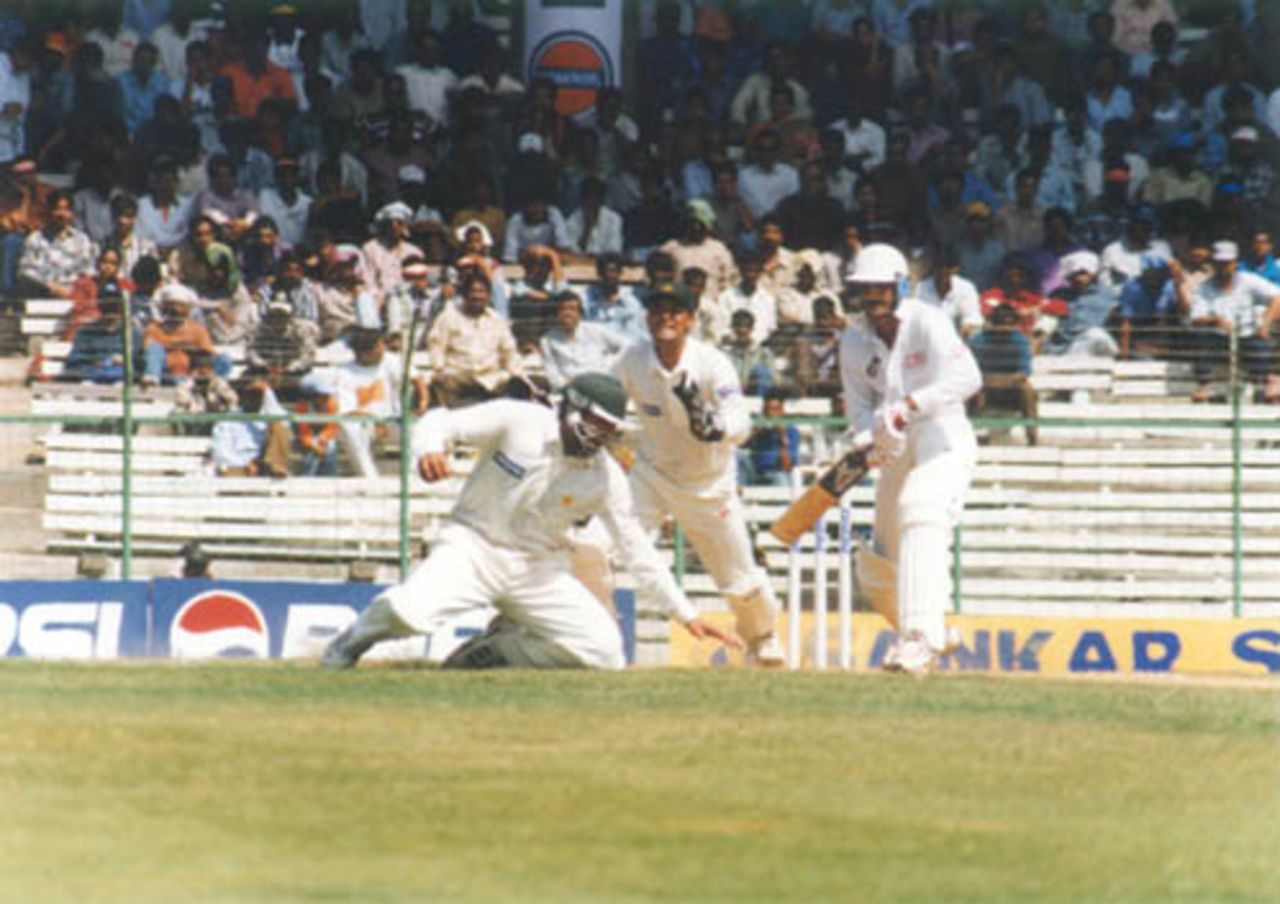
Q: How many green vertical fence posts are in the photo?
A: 5